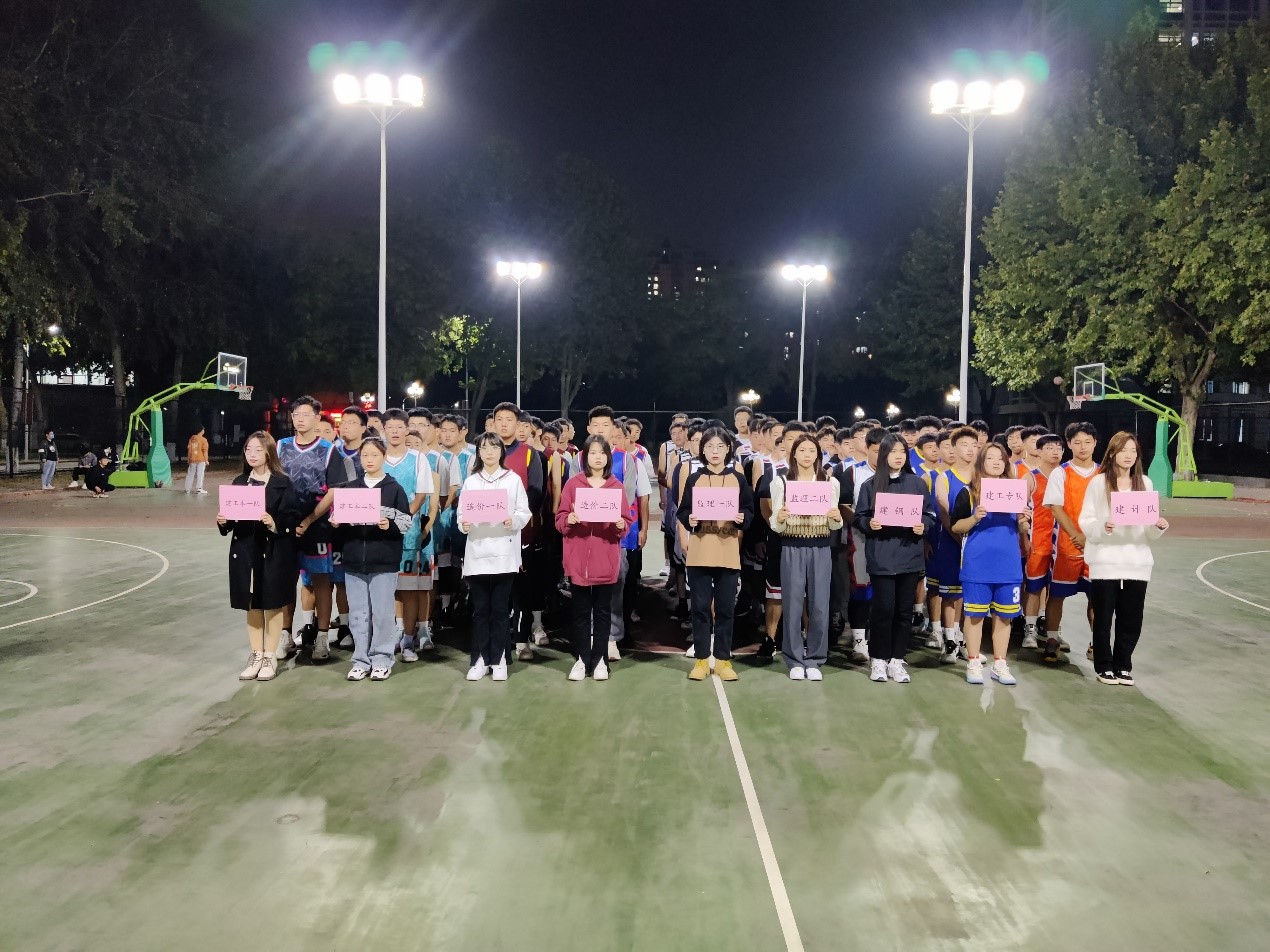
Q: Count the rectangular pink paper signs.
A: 9